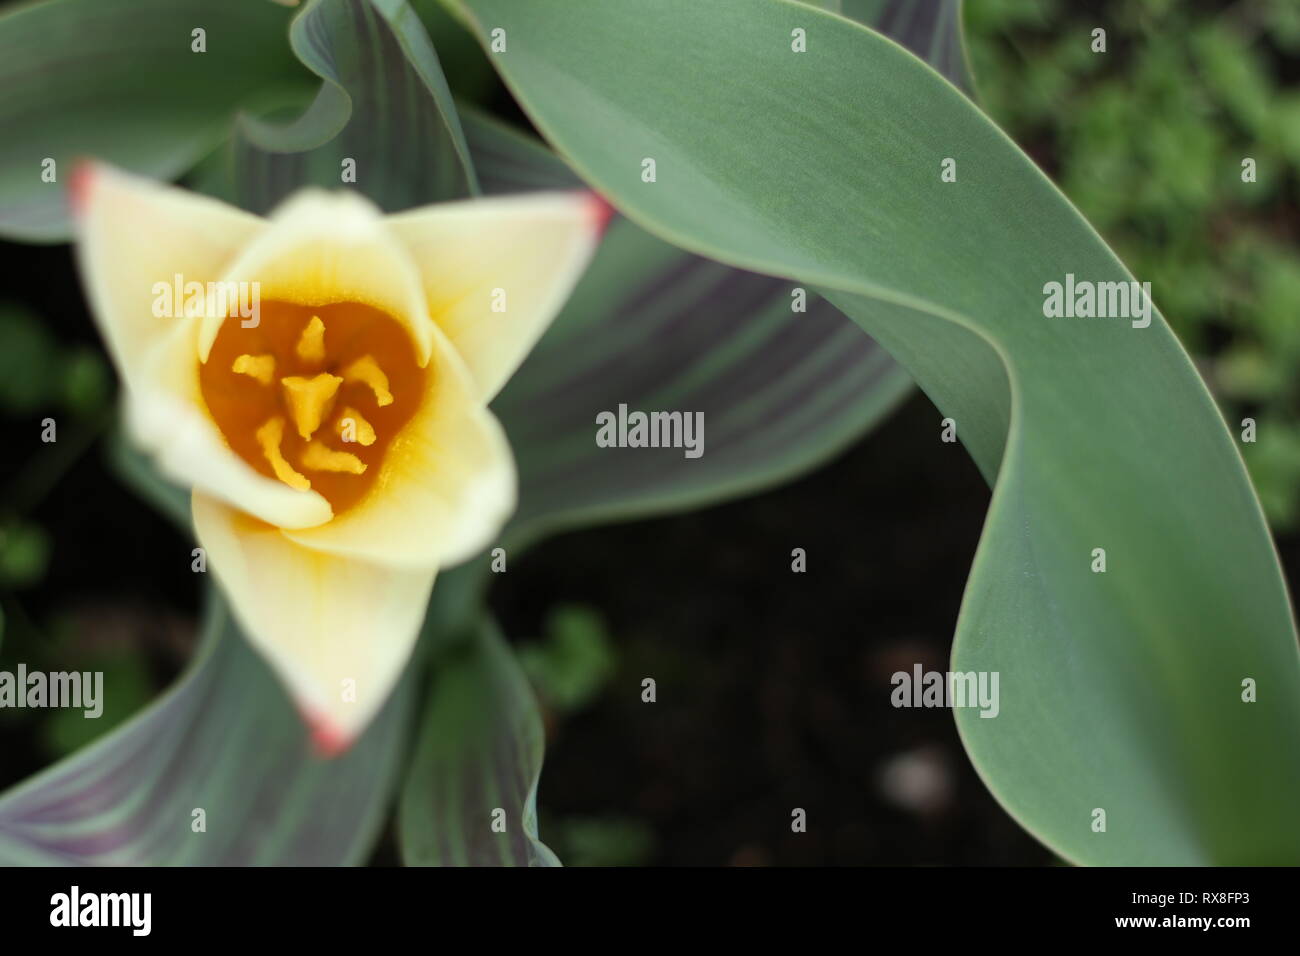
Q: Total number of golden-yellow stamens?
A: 6